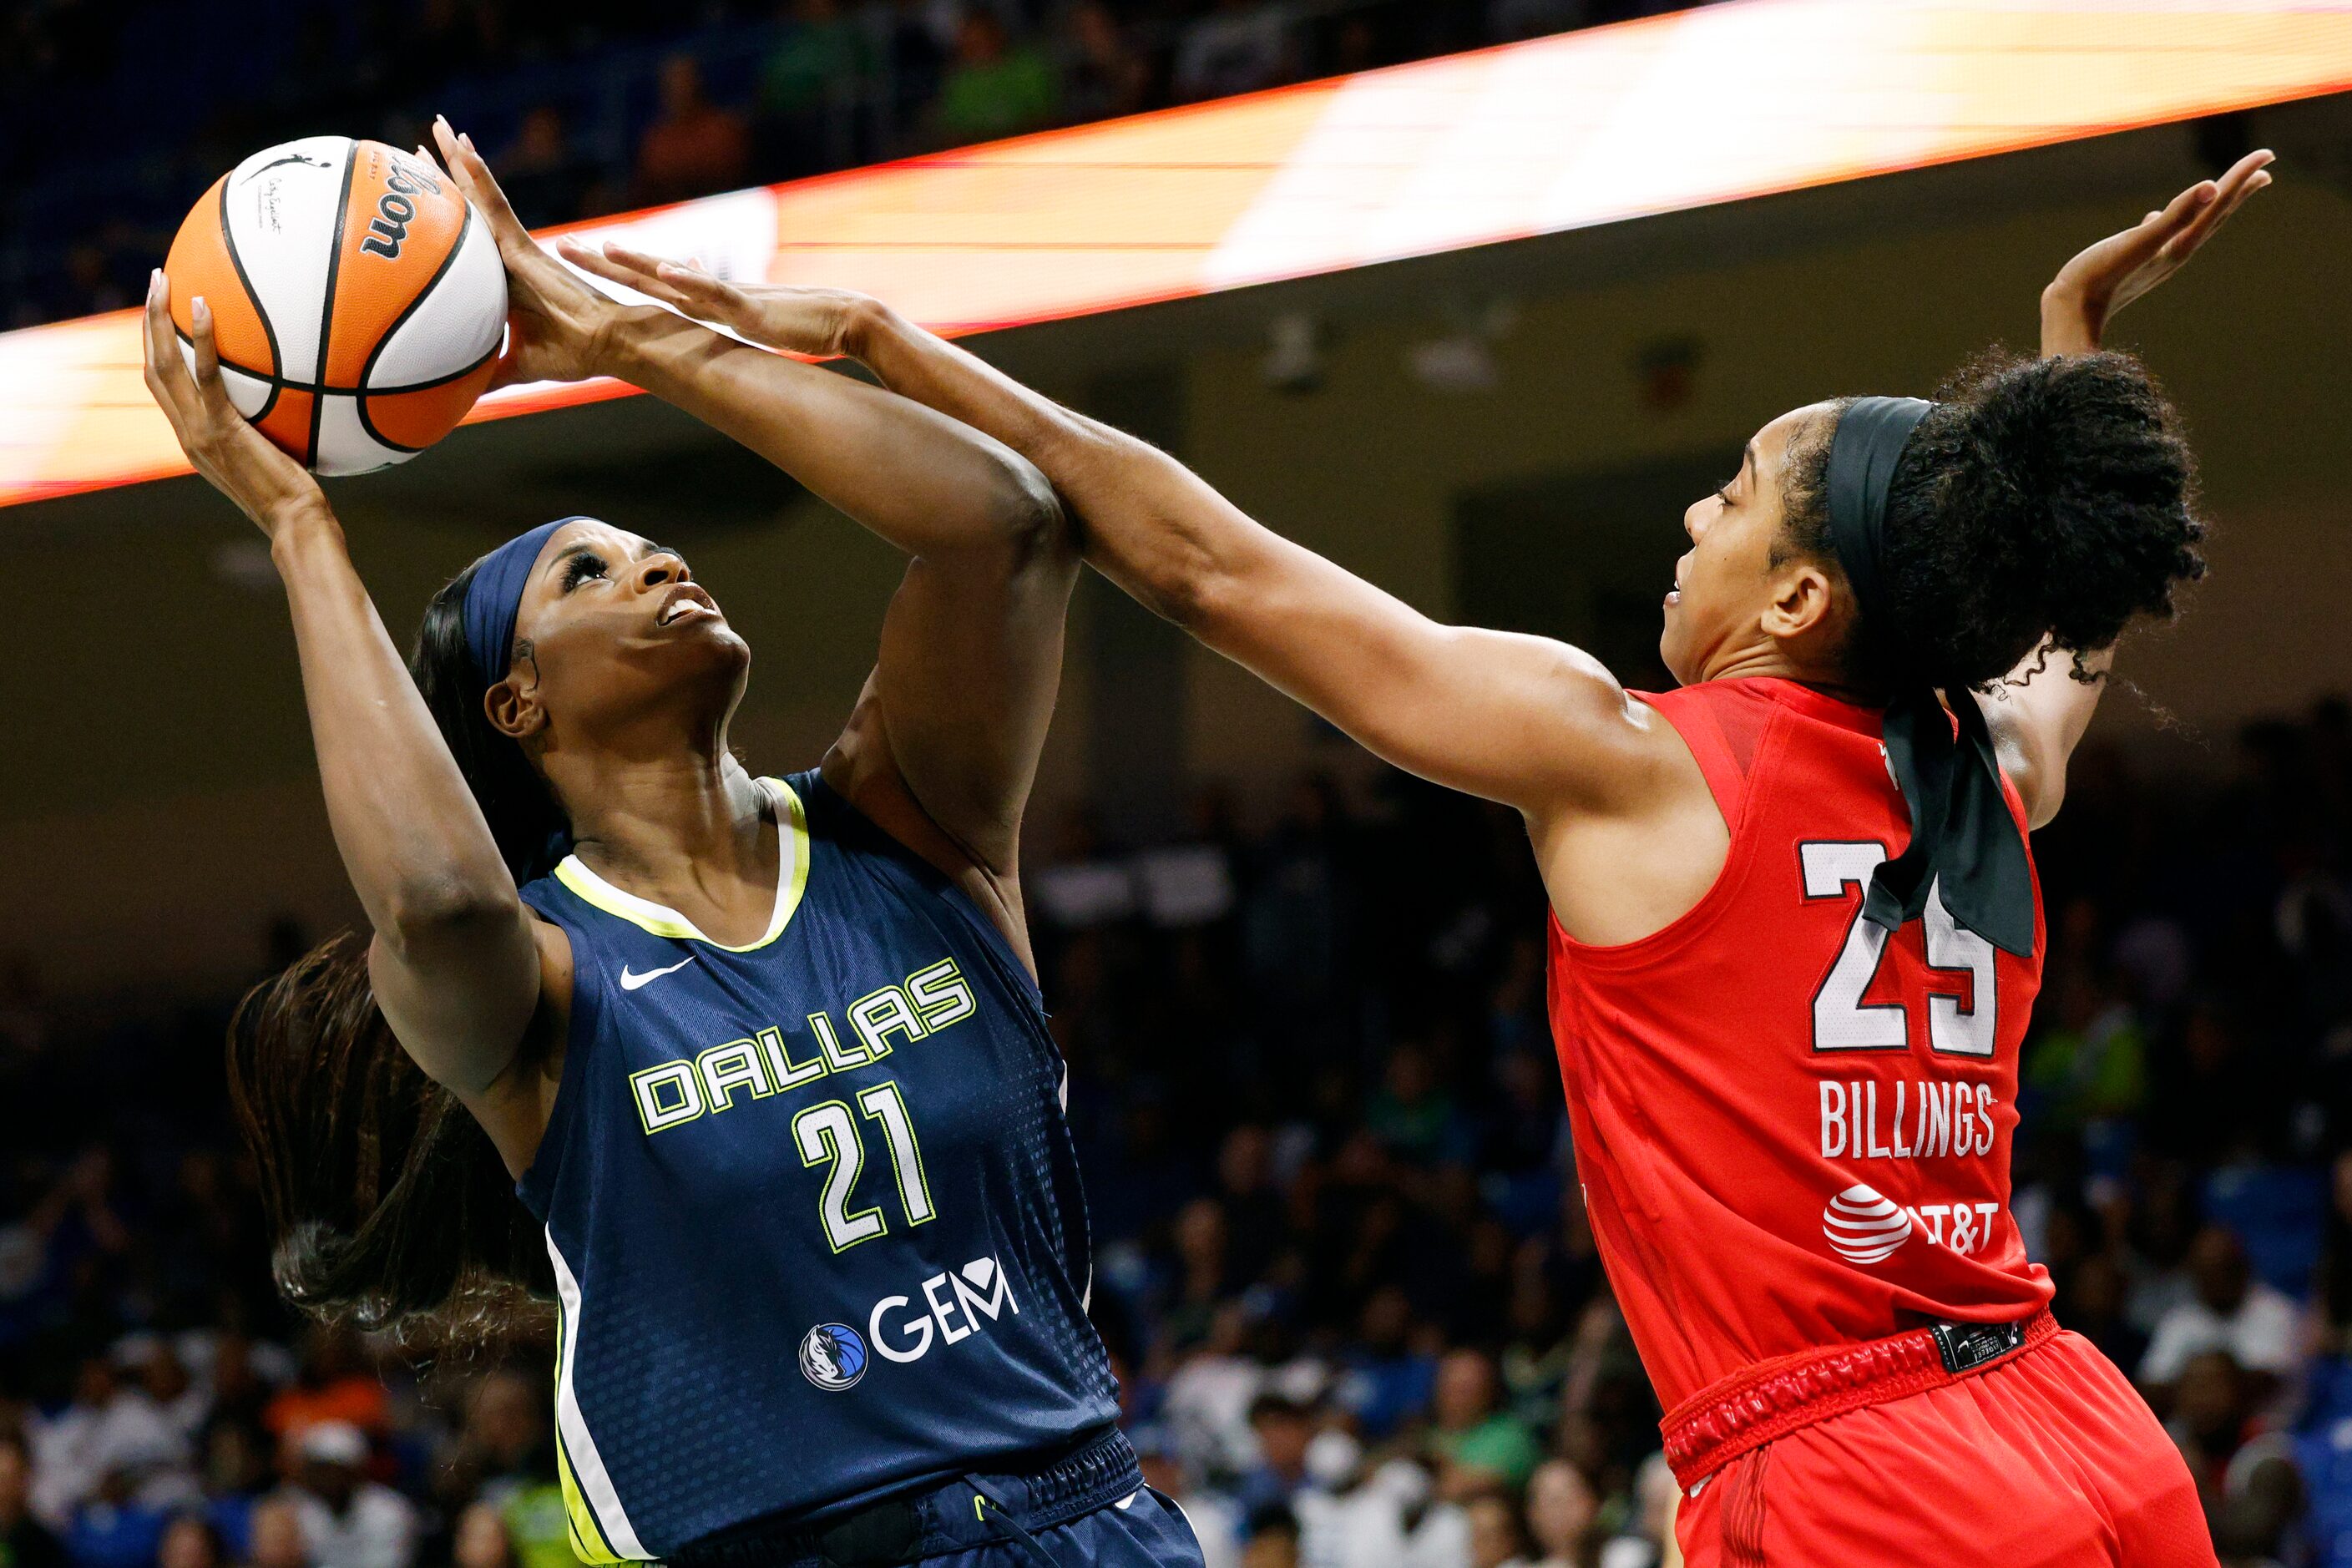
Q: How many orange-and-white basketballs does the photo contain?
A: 1